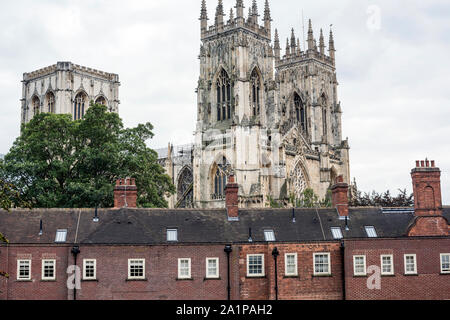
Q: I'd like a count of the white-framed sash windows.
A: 13